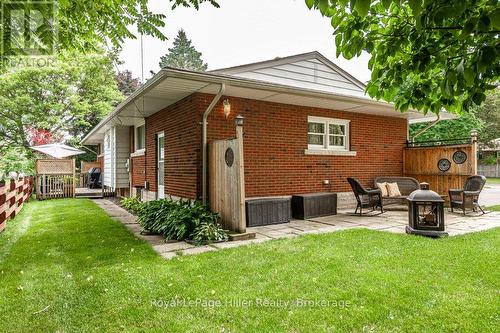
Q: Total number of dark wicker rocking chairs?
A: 2